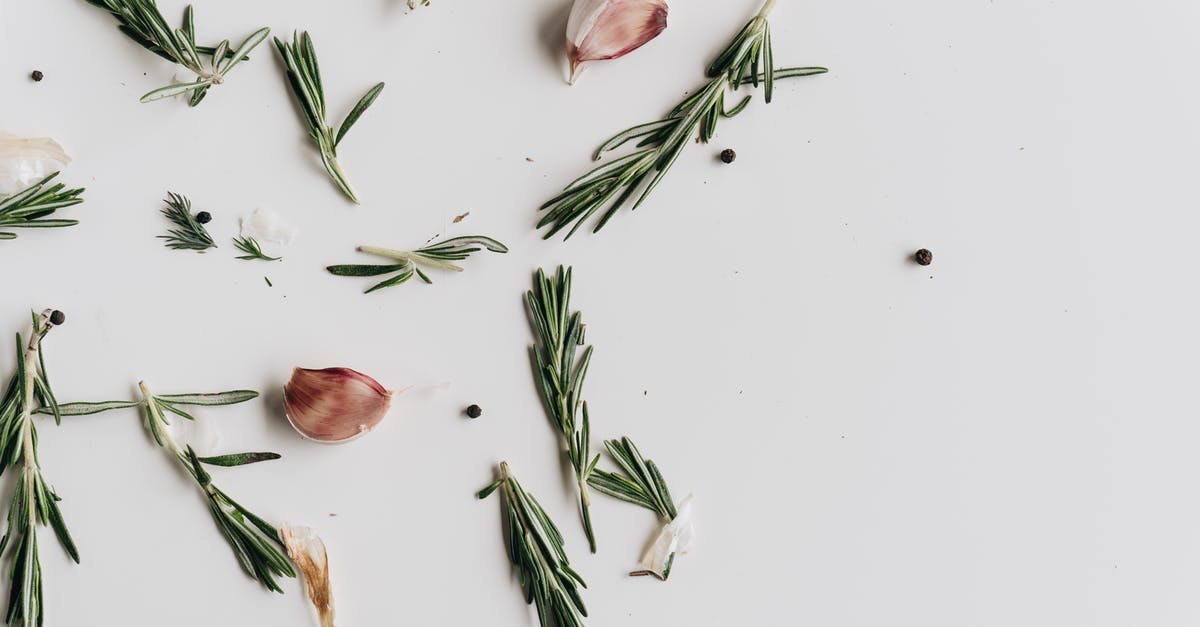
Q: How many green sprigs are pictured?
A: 12